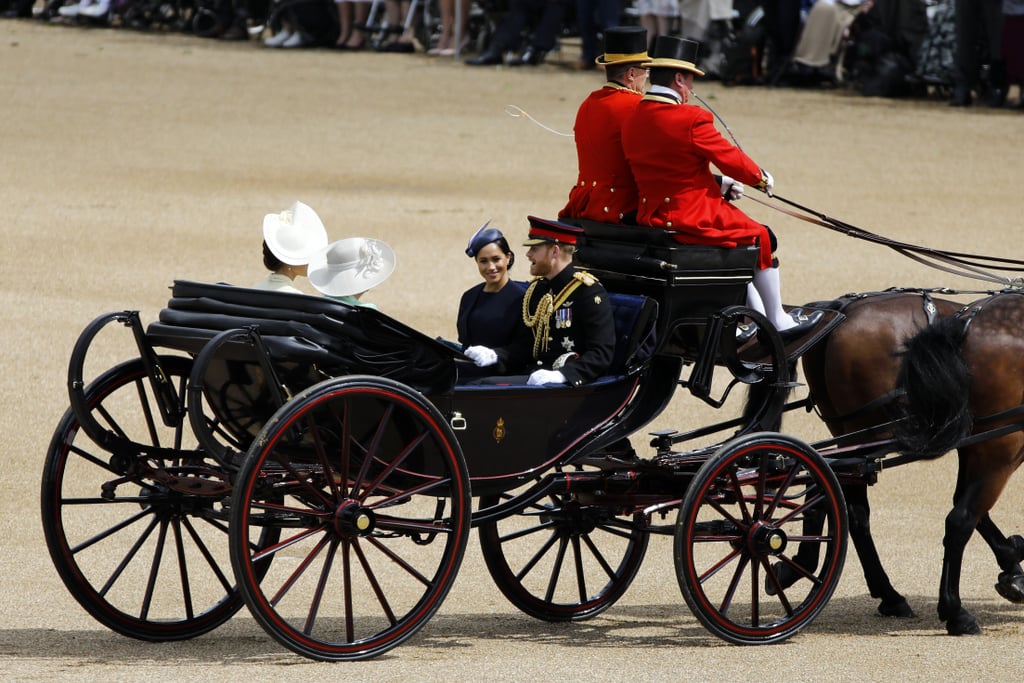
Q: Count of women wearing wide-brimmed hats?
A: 2